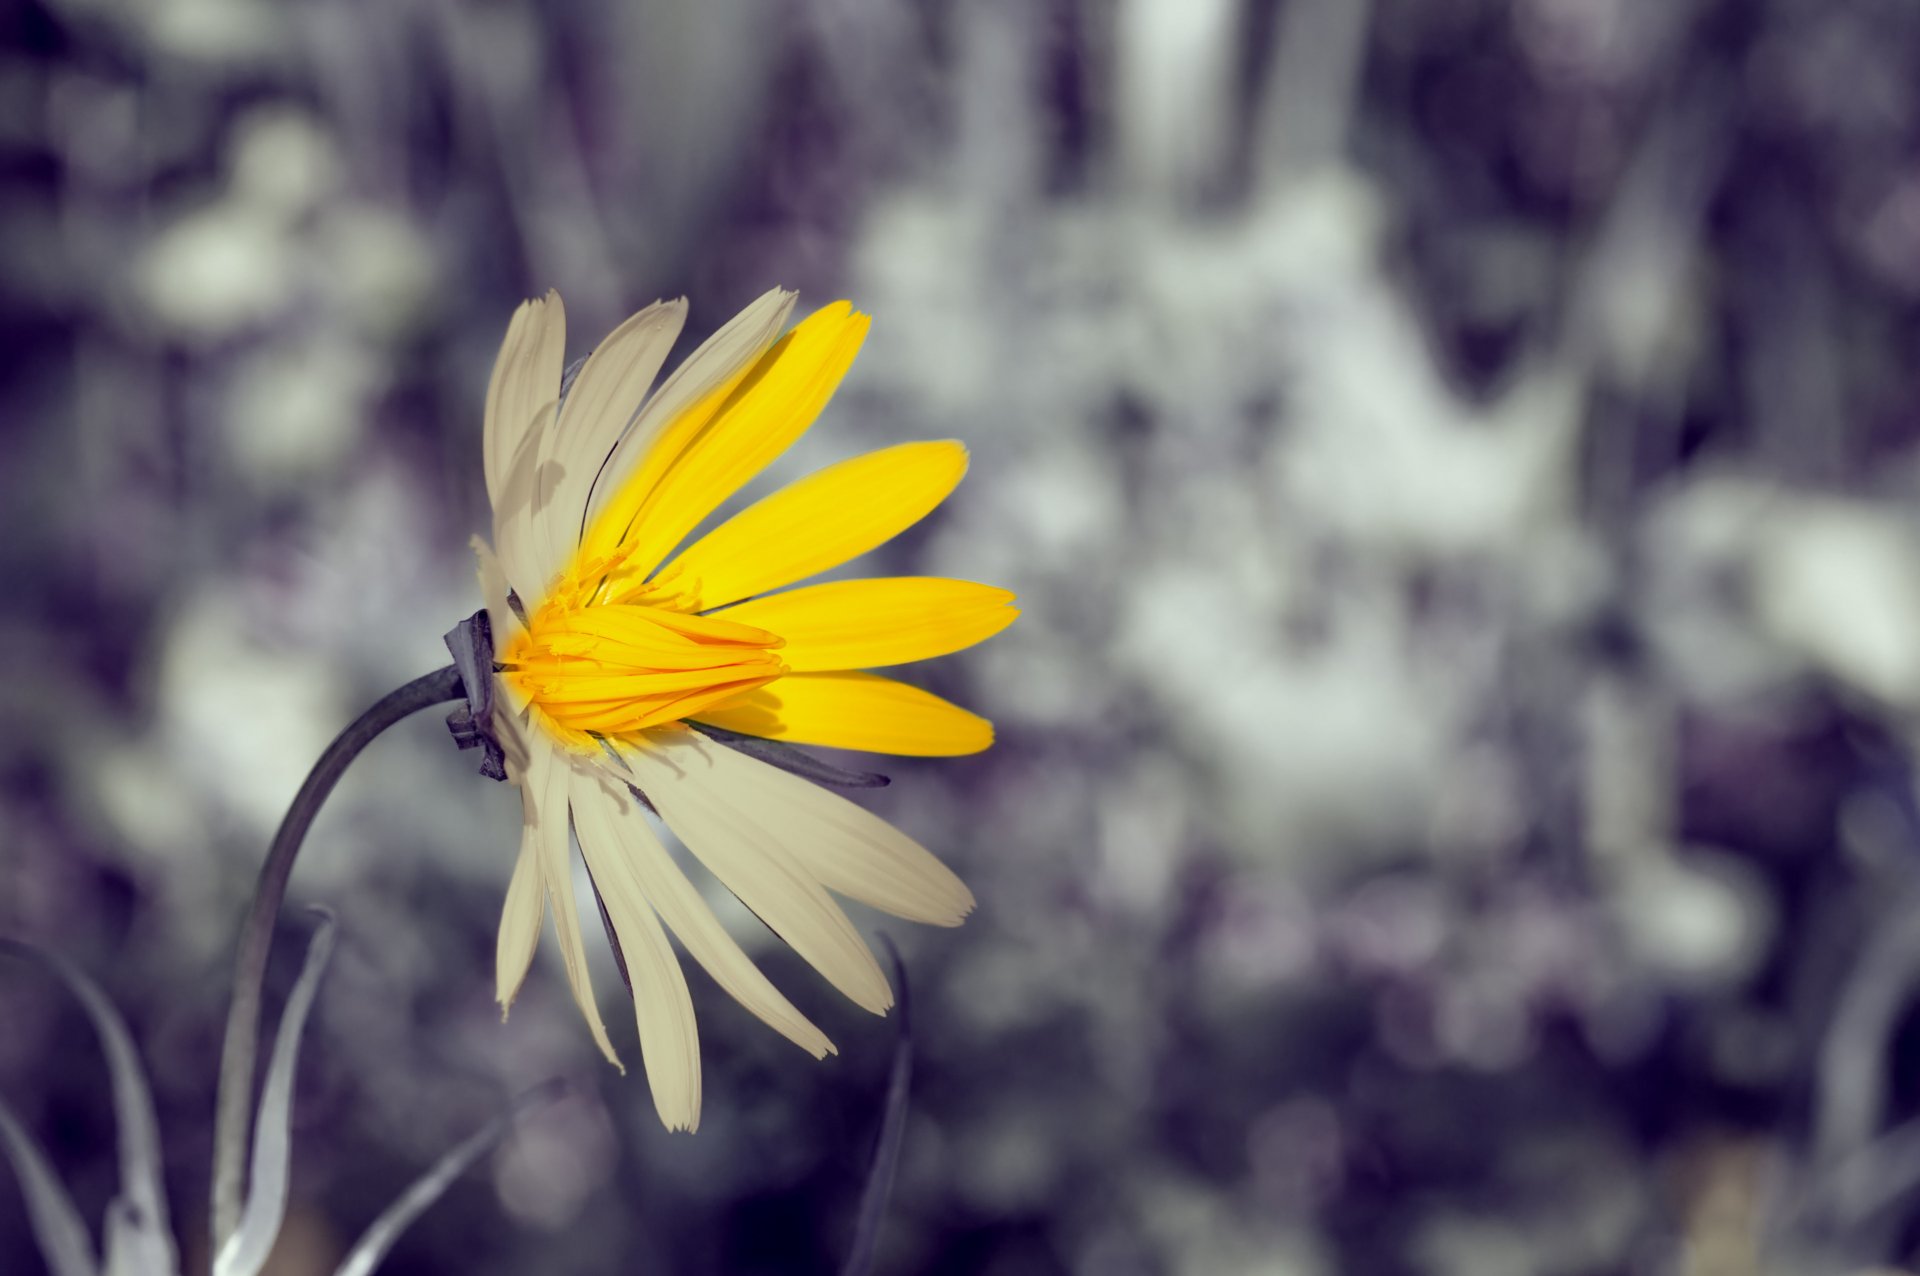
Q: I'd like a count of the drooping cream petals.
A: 6